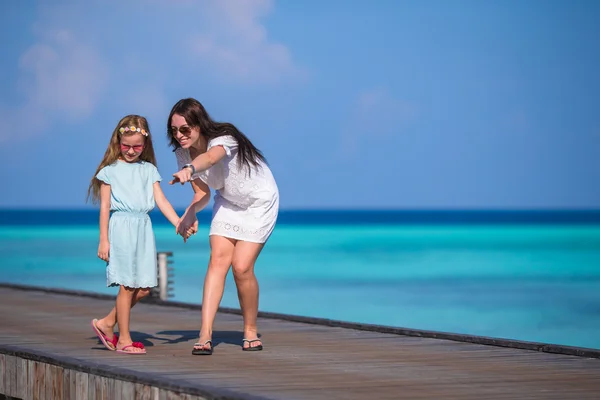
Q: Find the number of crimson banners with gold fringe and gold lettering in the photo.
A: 0